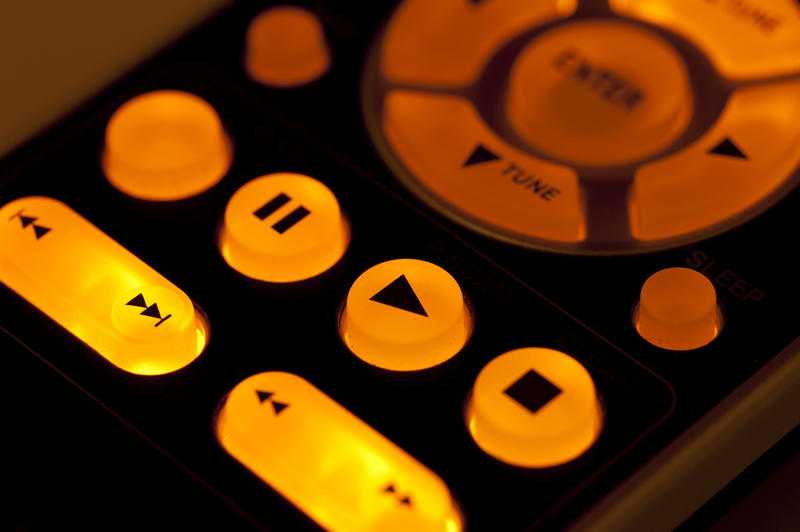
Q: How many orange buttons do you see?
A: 13